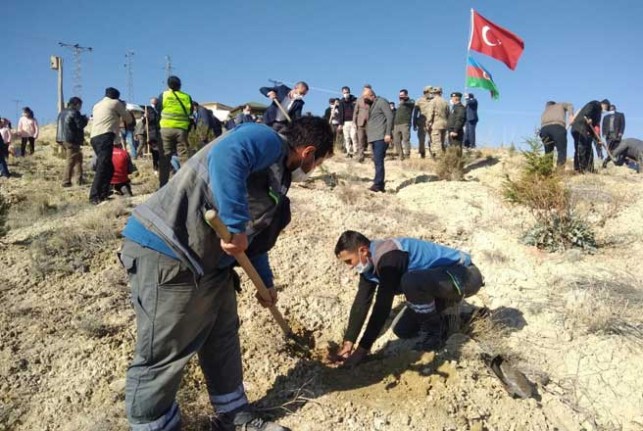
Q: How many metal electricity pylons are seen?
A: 3